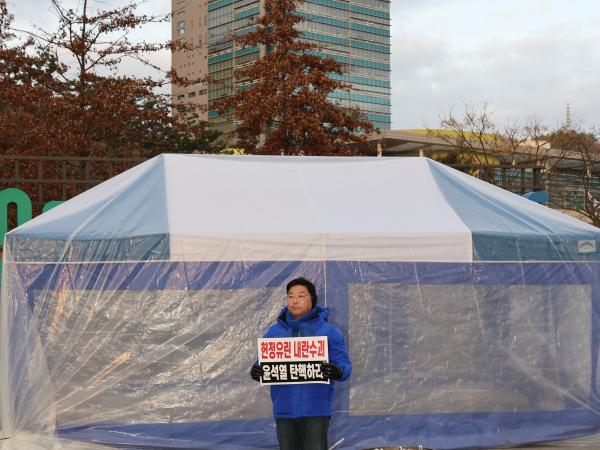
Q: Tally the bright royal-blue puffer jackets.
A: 1